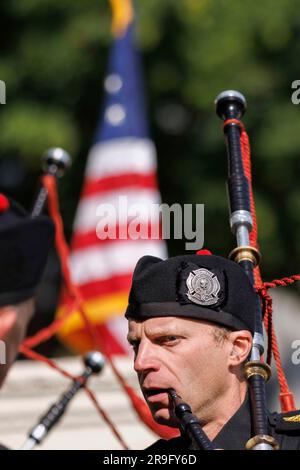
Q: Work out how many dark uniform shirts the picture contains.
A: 1